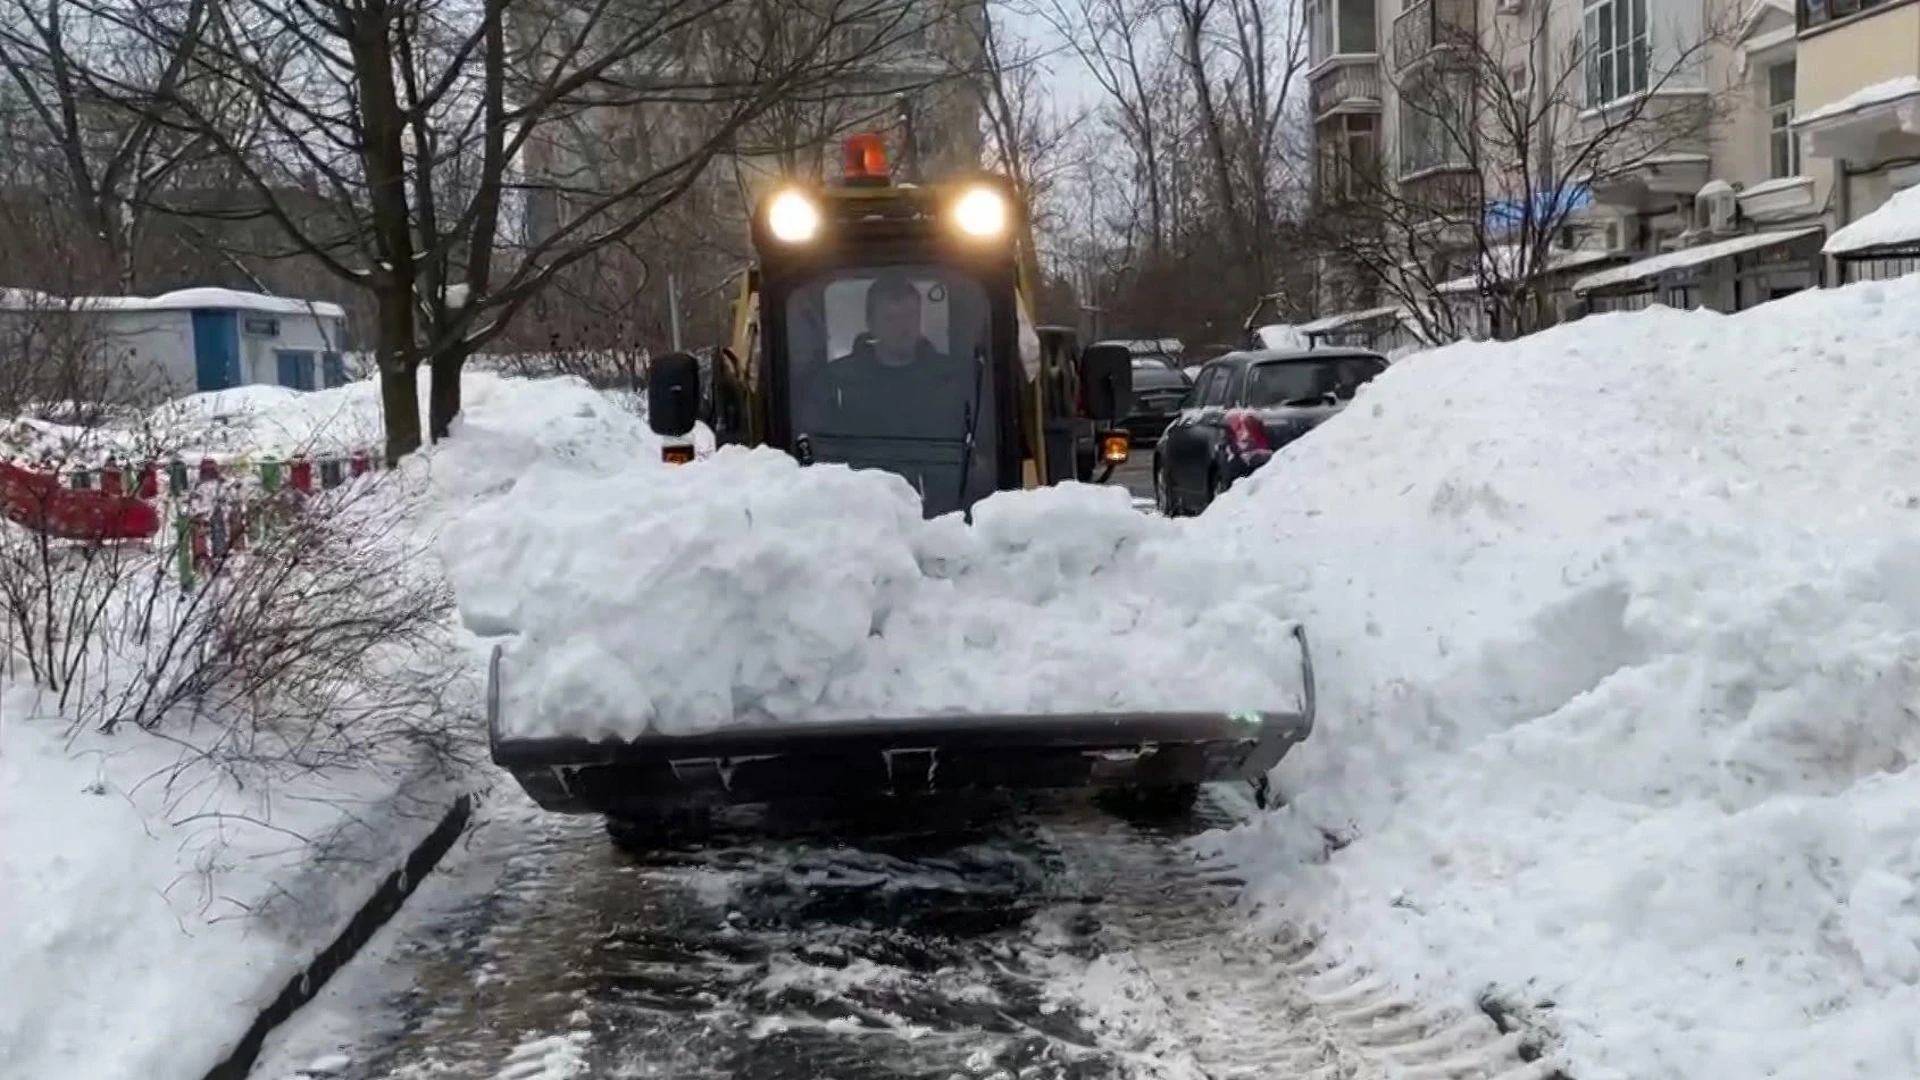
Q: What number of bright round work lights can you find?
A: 2